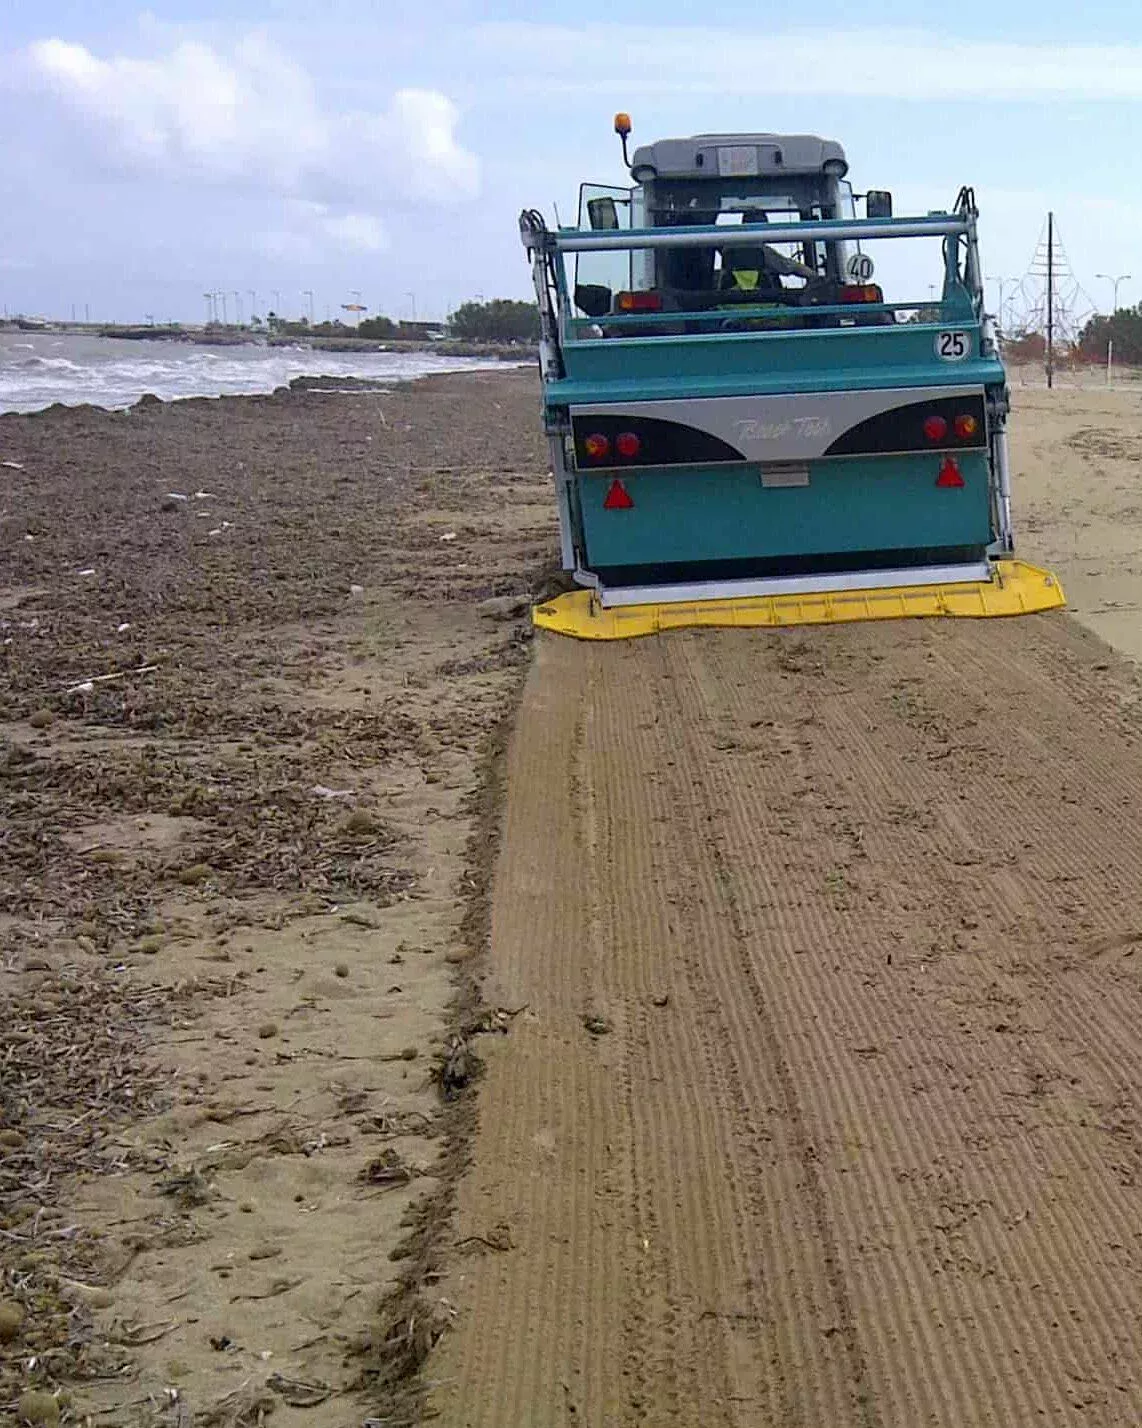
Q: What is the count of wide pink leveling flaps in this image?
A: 0